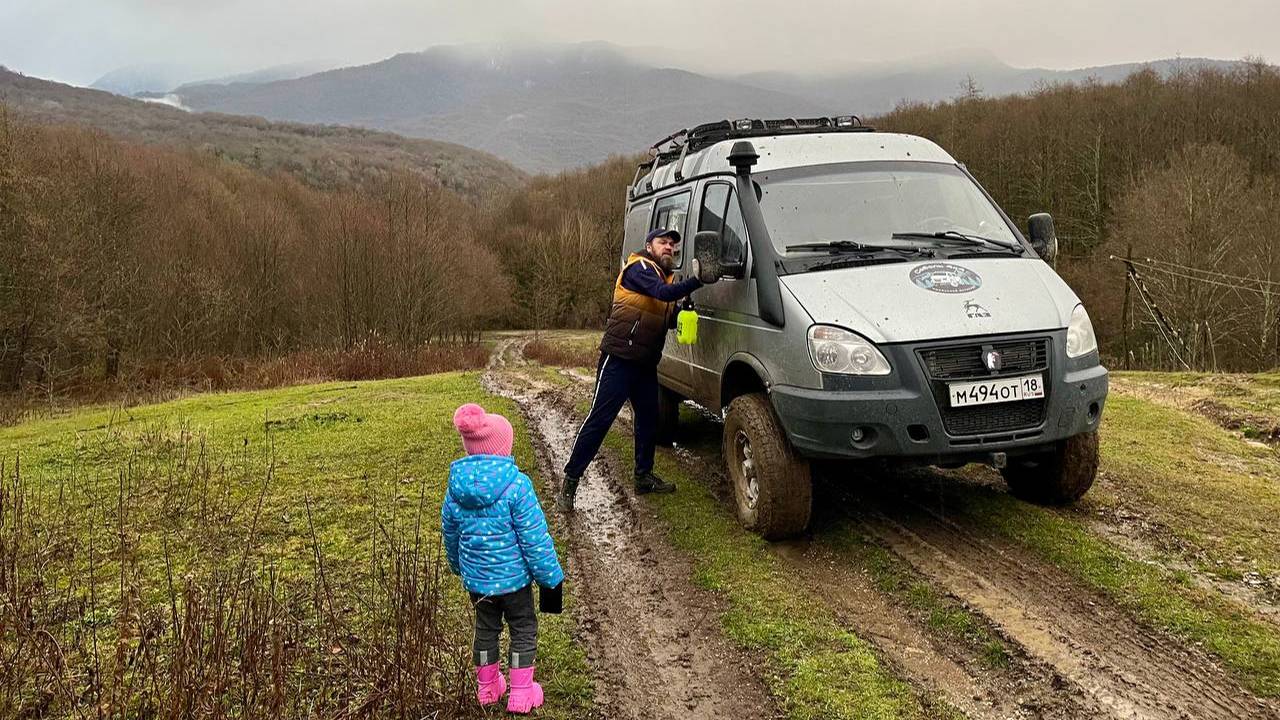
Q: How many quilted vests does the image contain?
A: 1